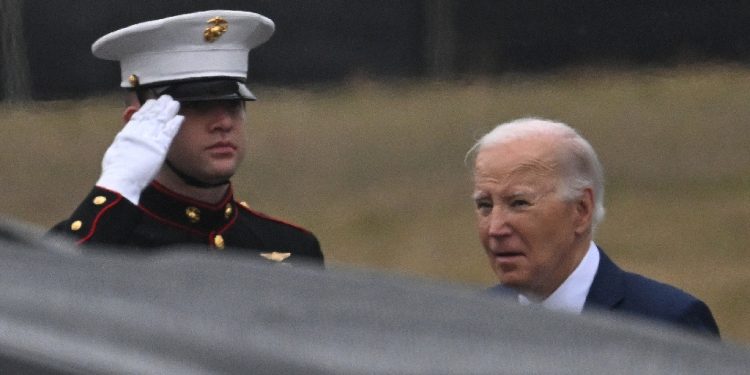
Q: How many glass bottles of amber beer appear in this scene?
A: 0